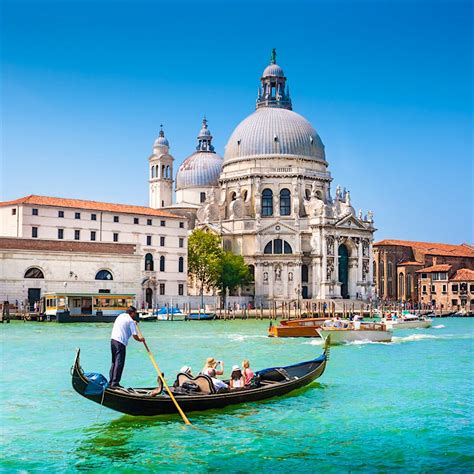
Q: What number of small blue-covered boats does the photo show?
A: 2